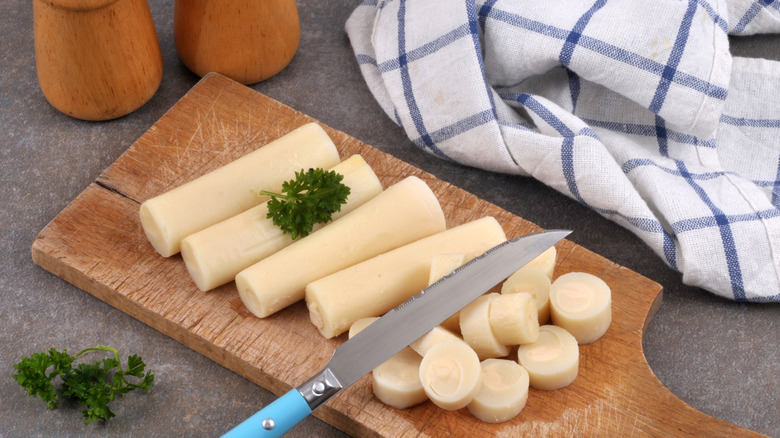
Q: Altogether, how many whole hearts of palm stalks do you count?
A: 4